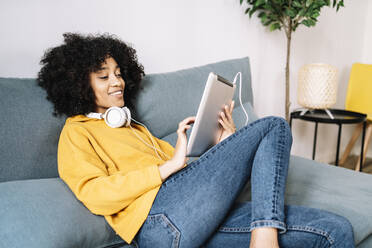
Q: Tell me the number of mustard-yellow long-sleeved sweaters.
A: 1